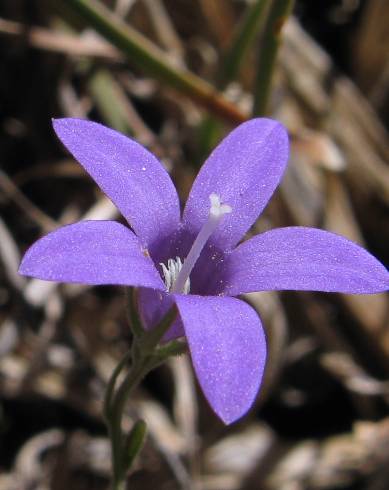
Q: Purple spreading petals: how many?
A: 5